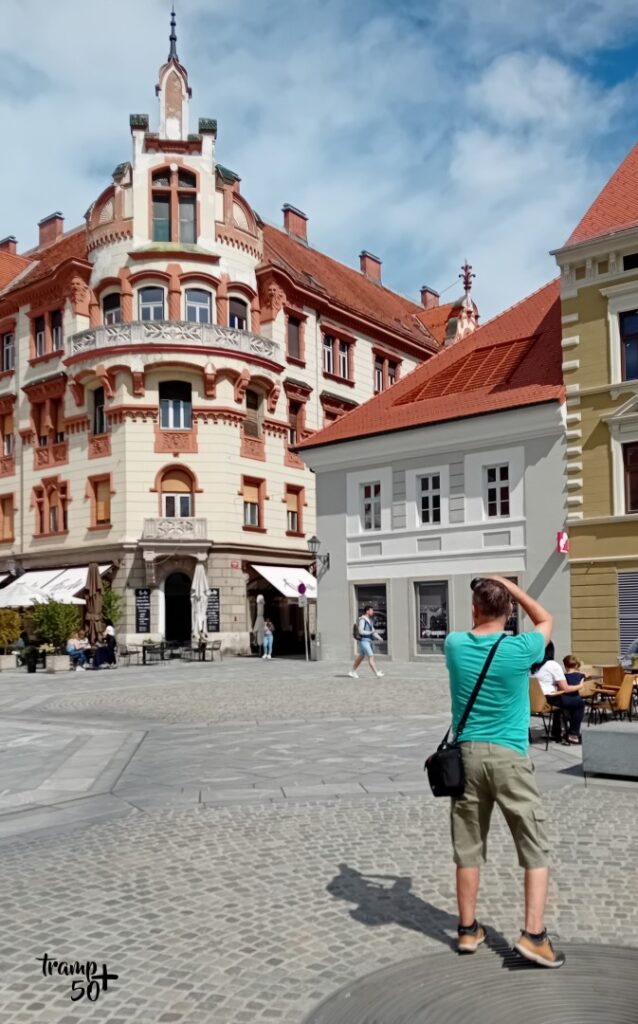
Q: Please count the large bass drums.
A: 0